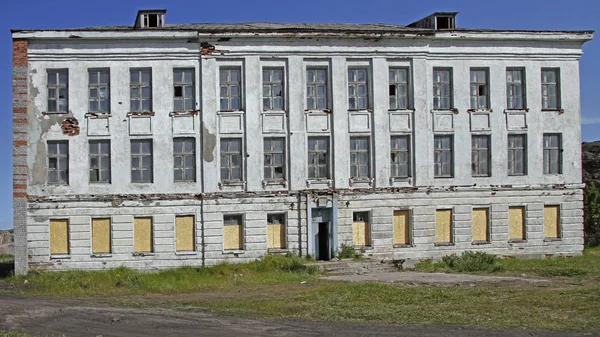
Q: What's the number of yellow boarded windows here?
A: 12